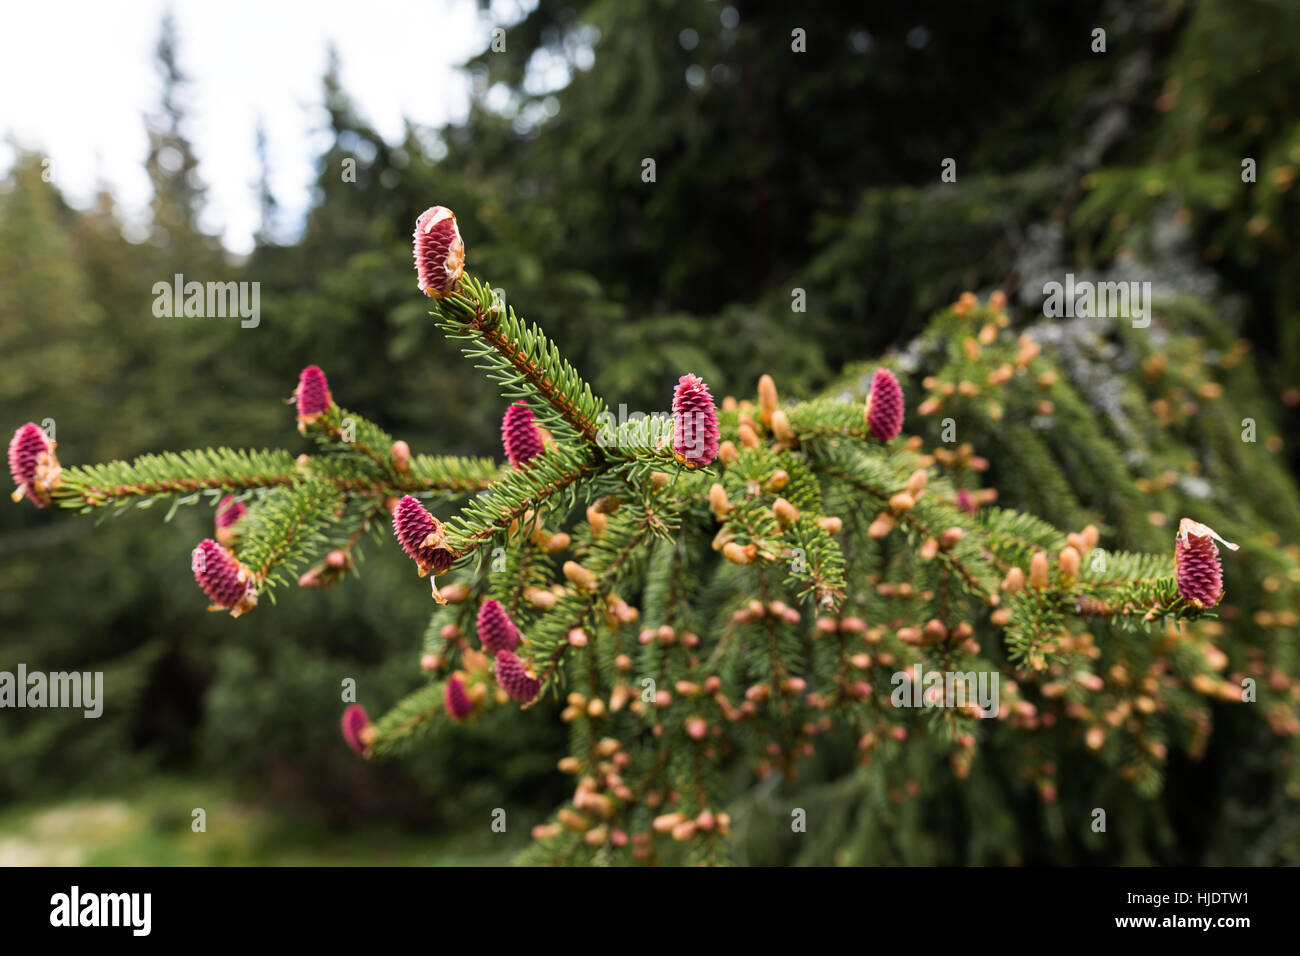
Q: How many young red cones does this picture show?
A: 14